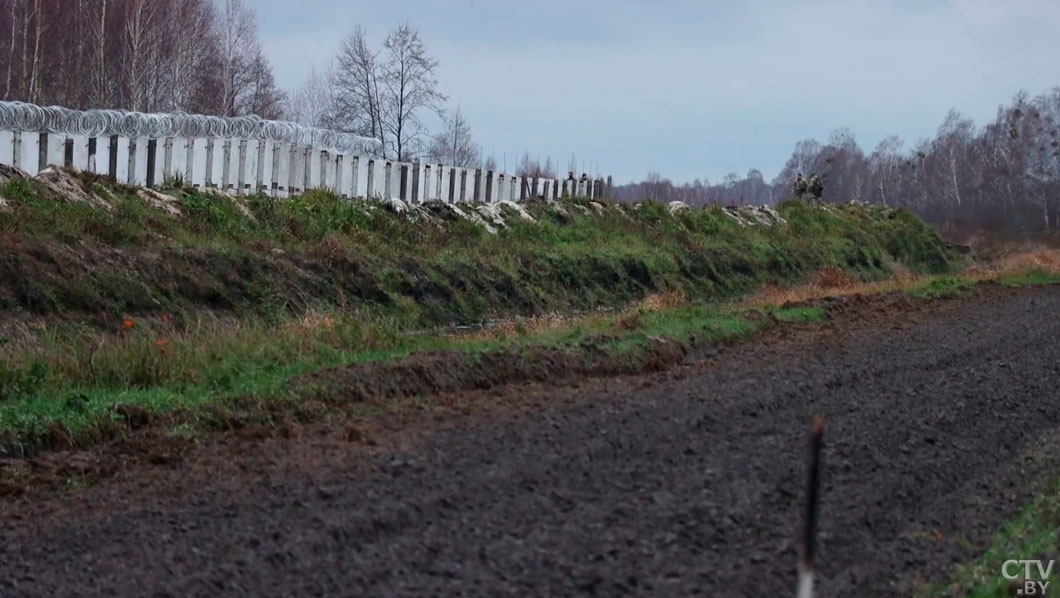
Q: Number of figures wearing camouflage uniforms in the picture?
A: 2